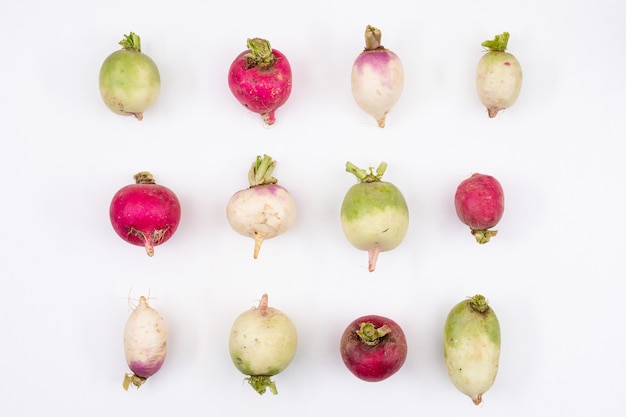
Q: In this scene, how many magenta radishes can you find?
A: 4